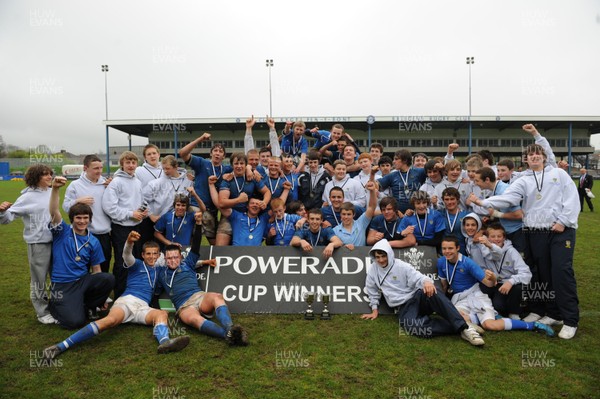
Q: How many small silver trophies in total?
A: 2